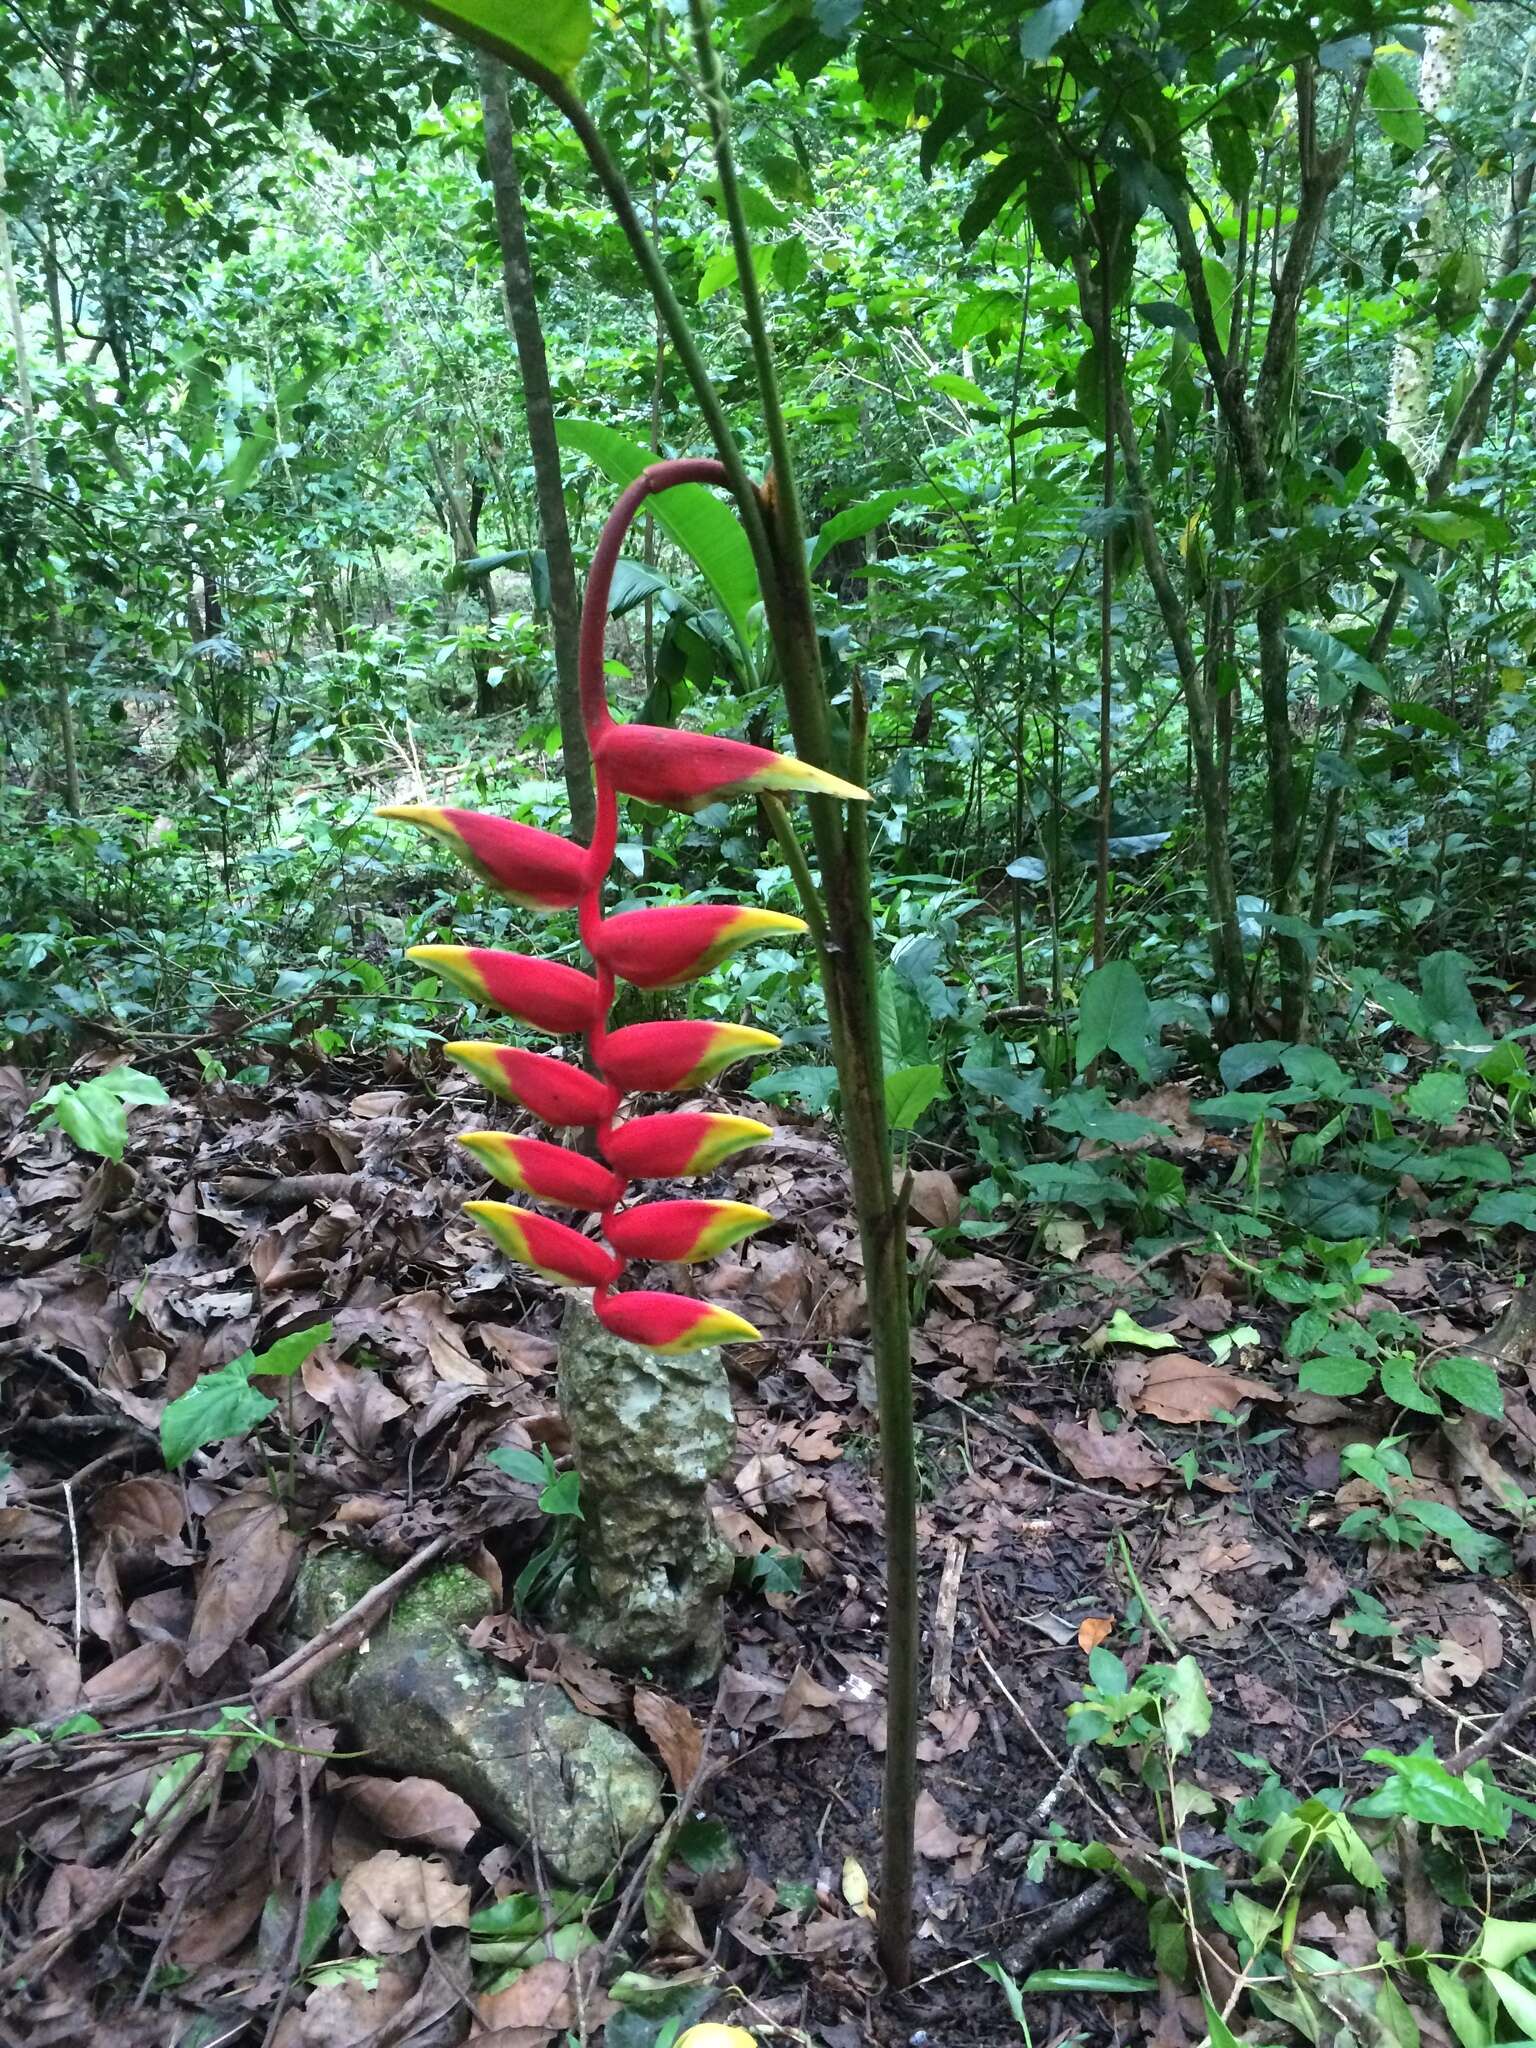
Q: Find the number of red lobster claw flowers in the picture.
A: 11